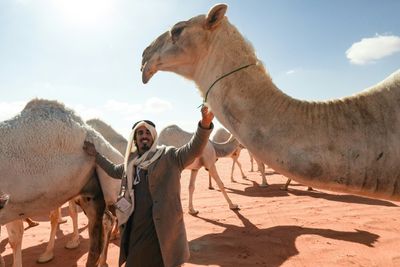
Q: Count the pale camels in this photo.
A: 5